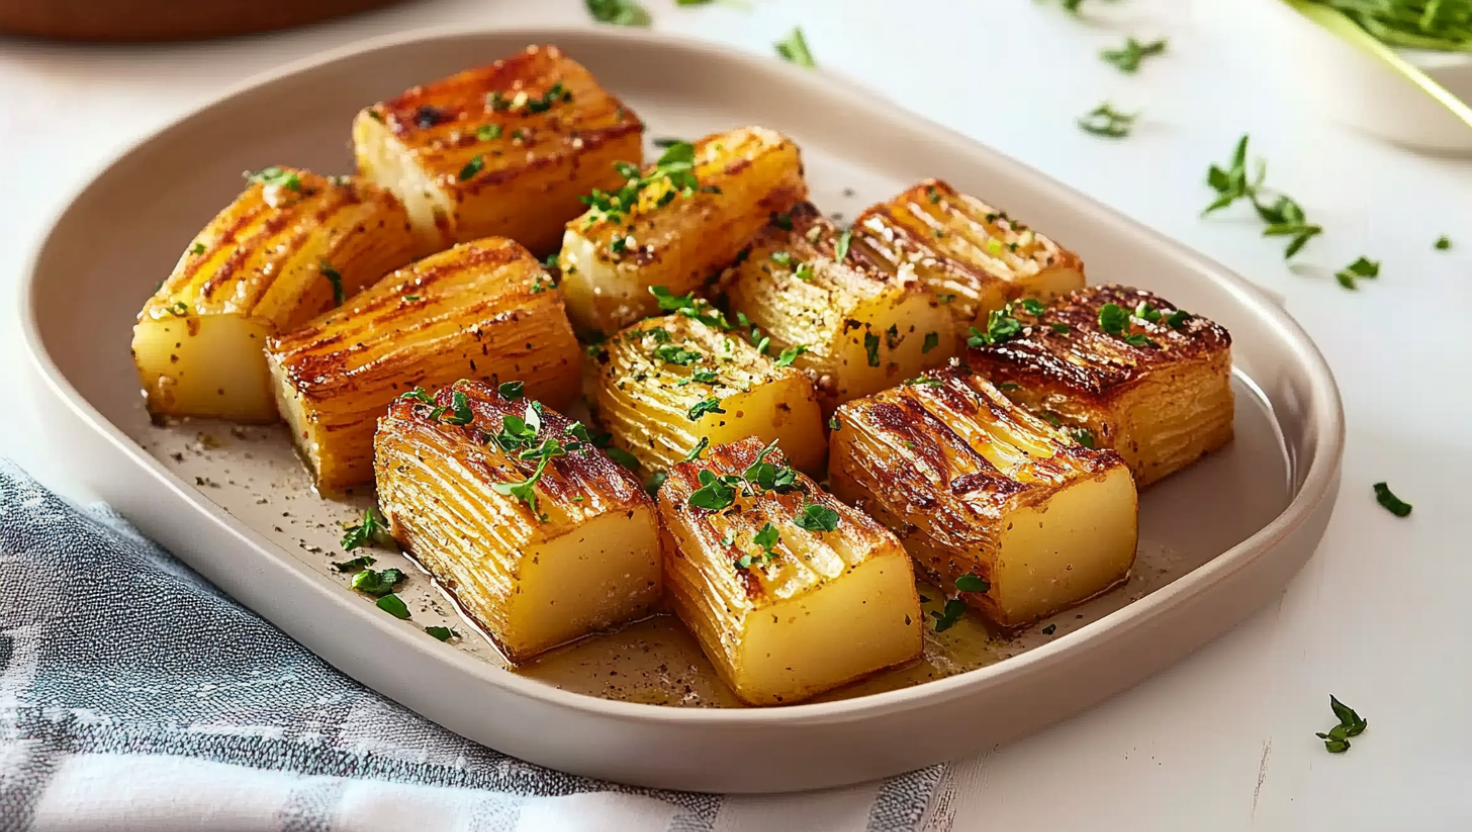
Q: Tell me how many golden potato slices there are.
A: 11